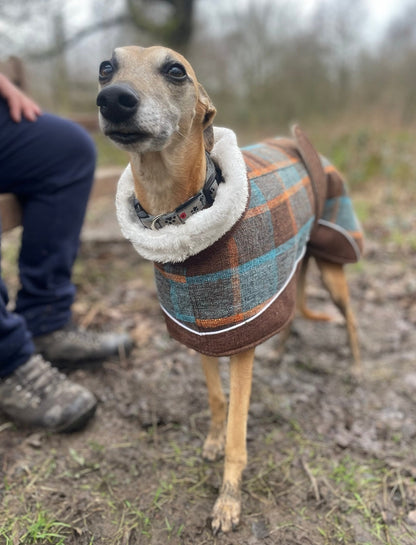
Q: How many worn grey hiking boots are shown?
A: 2